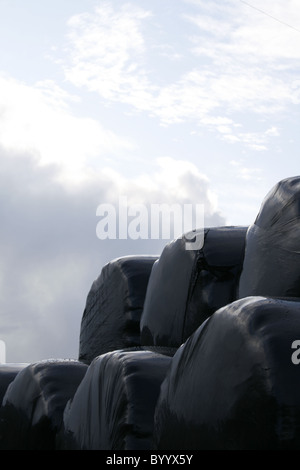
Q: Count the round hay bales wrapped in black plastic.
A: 7